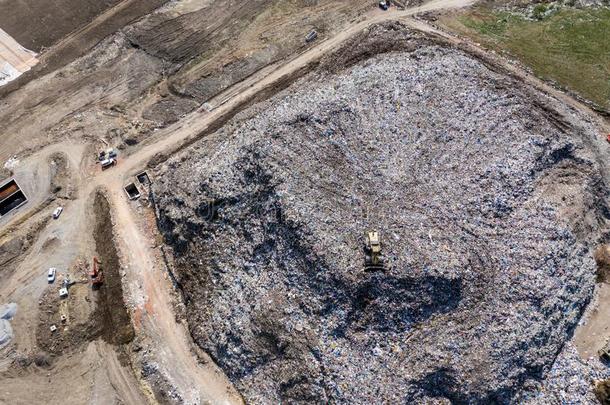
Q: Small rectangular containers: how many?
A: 2